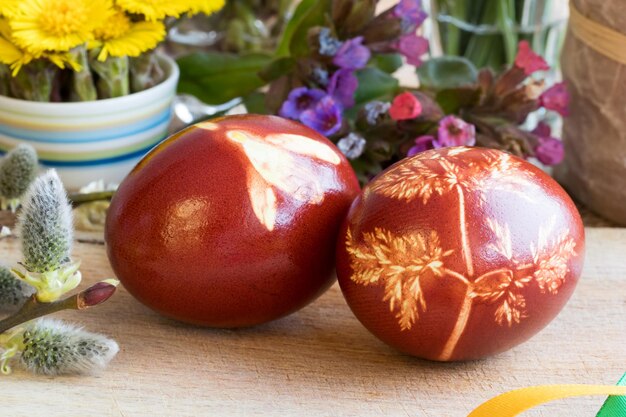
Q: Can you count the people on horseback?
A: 0